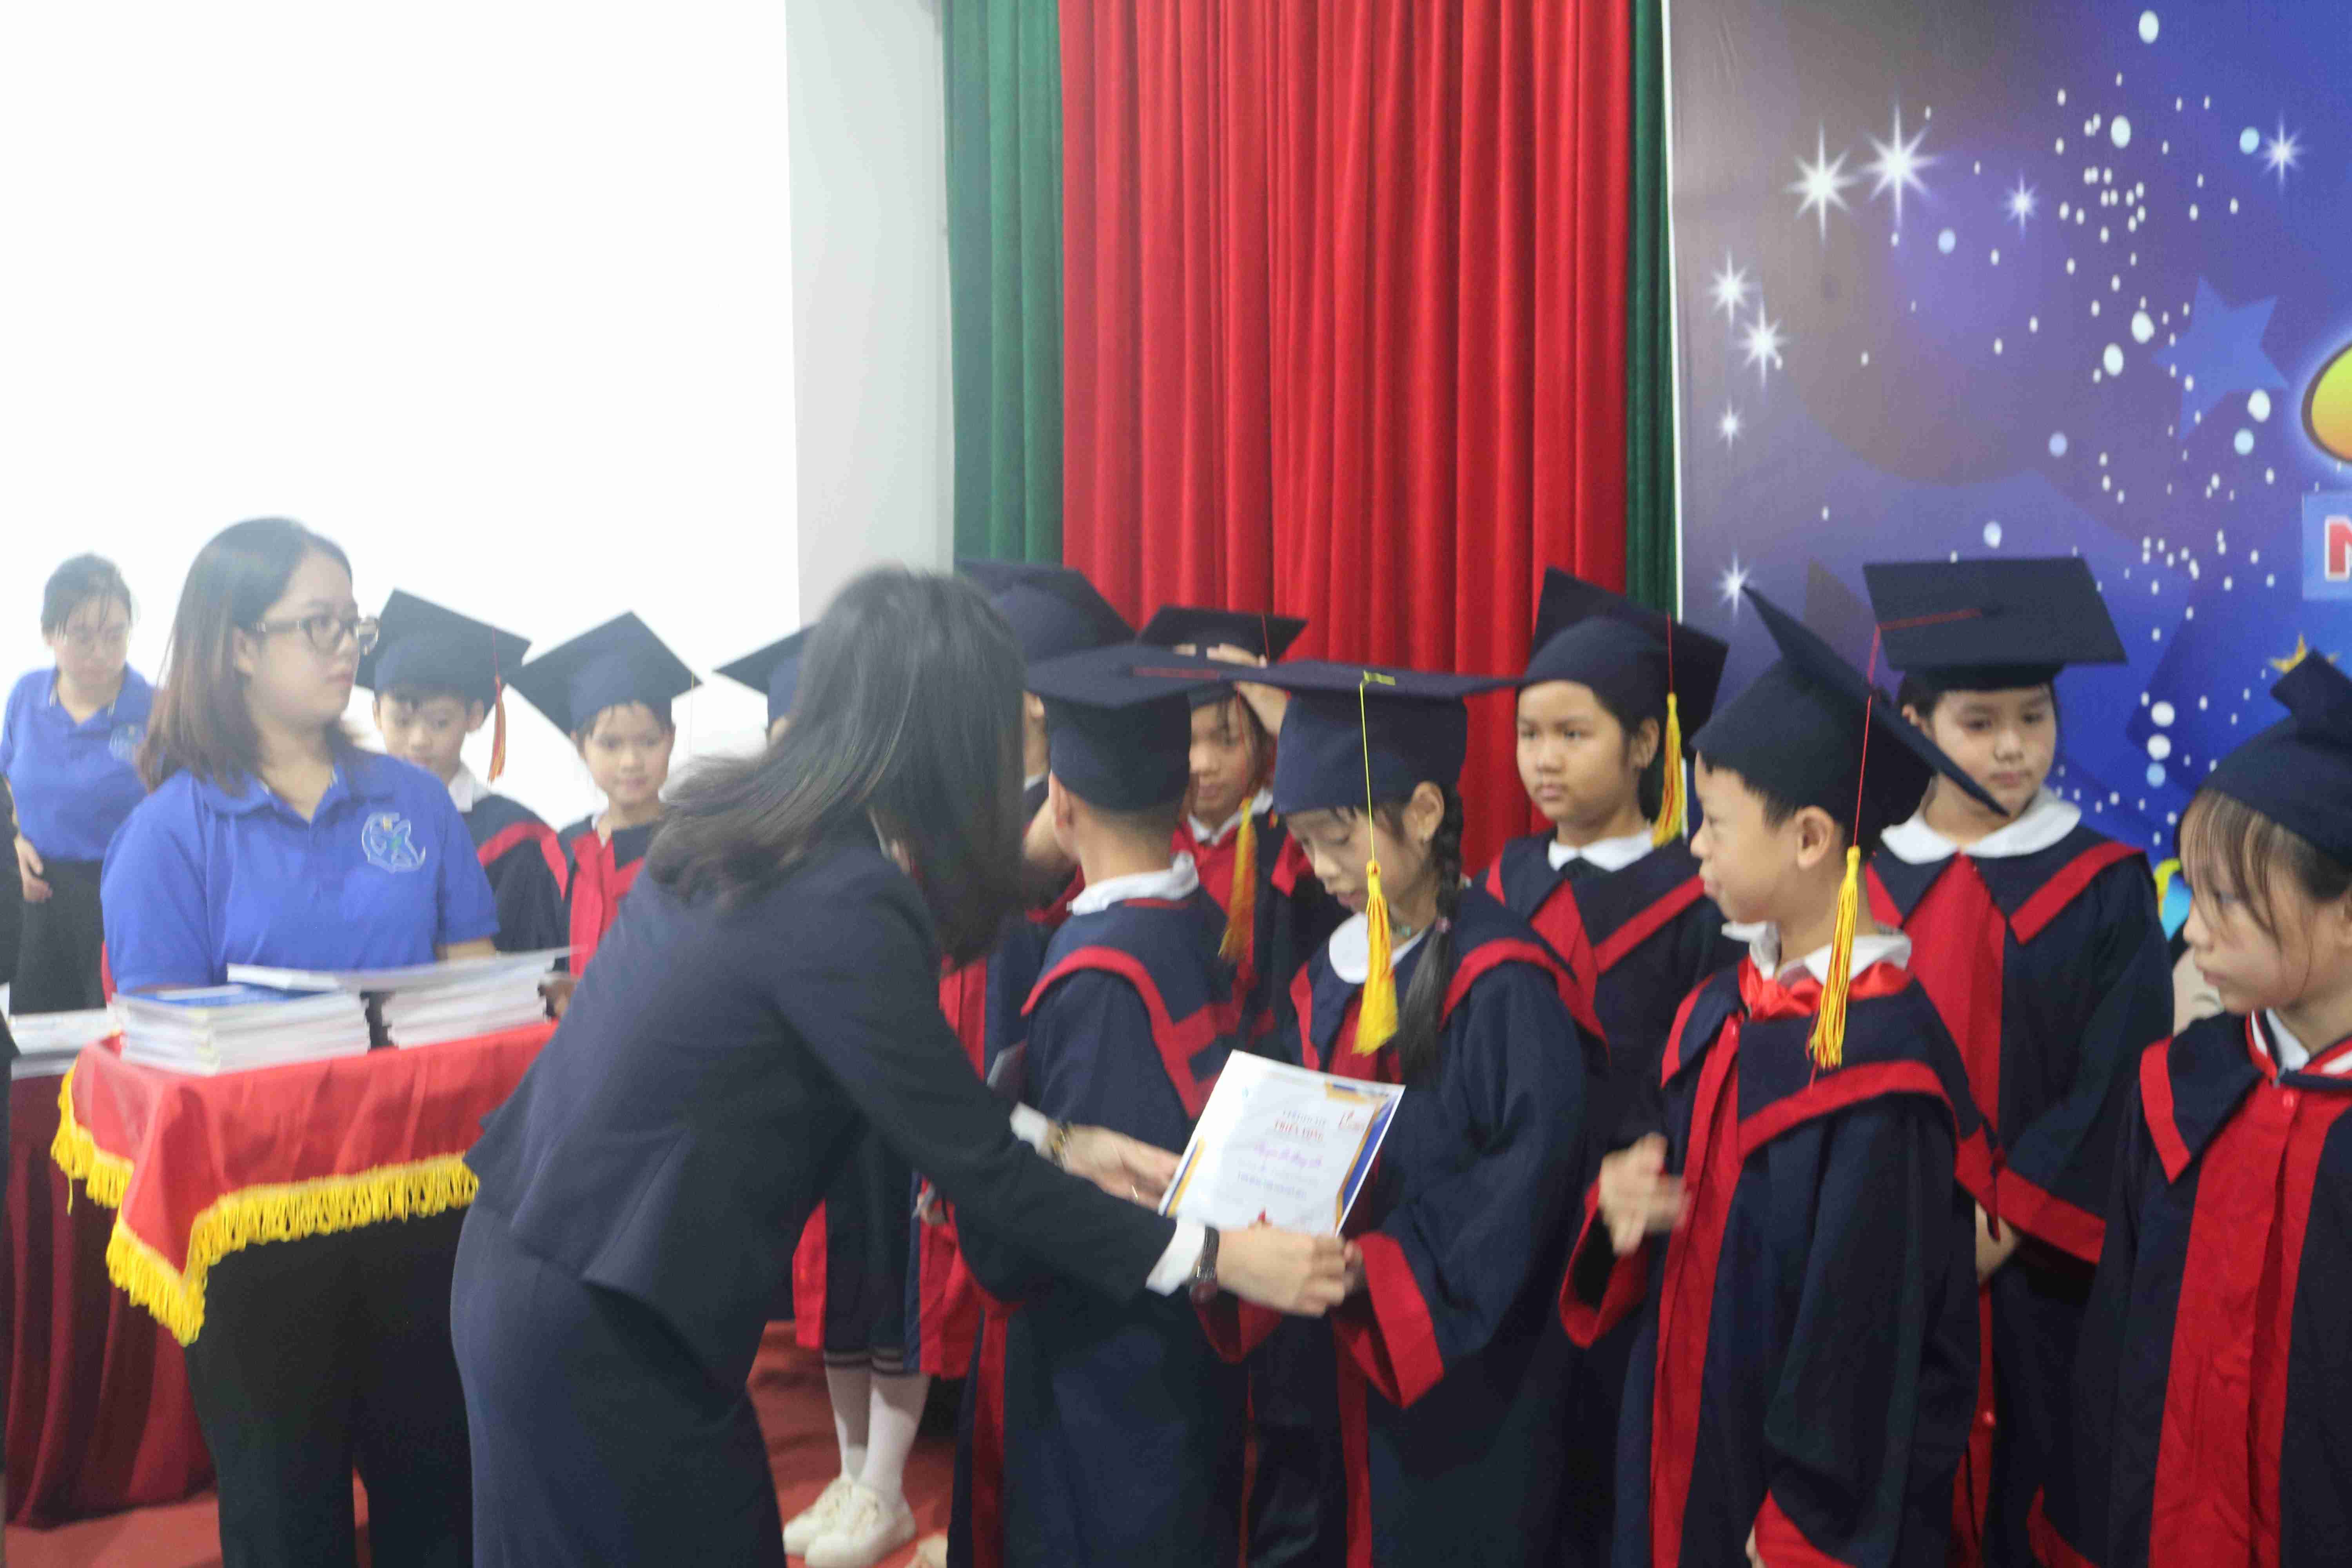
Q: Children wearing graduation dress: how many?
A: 11